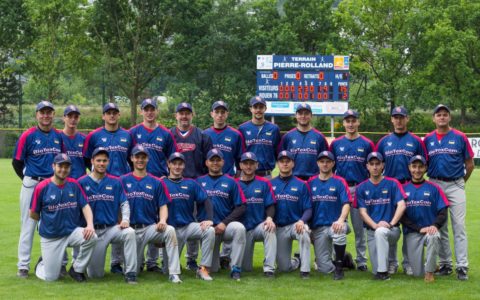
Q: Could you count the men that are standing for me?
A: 11